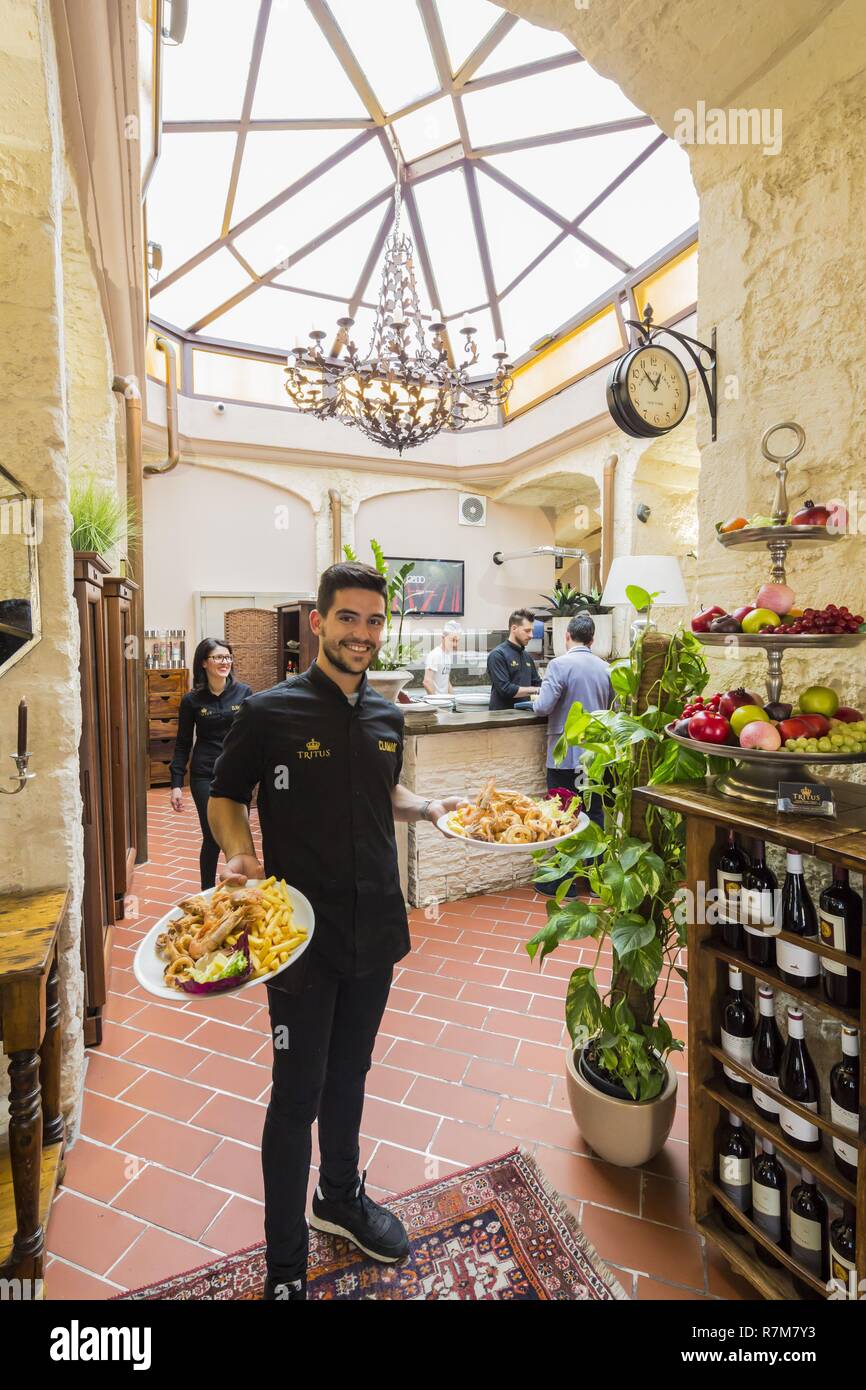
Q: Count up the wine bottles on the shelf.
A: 12